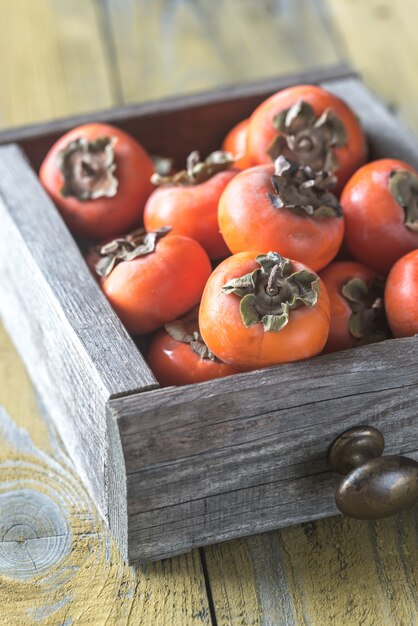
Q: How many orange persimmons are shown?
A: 11